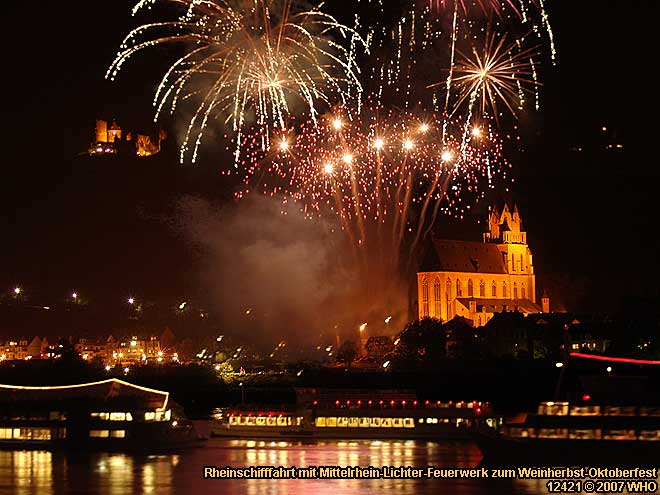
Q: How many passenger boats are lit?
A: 3